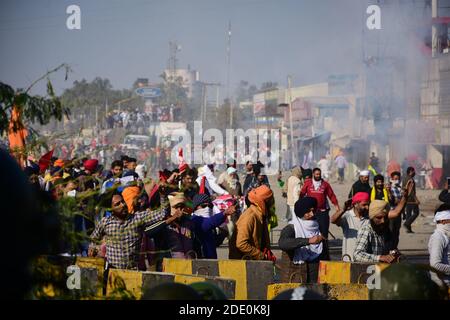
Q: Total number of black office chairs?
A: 0